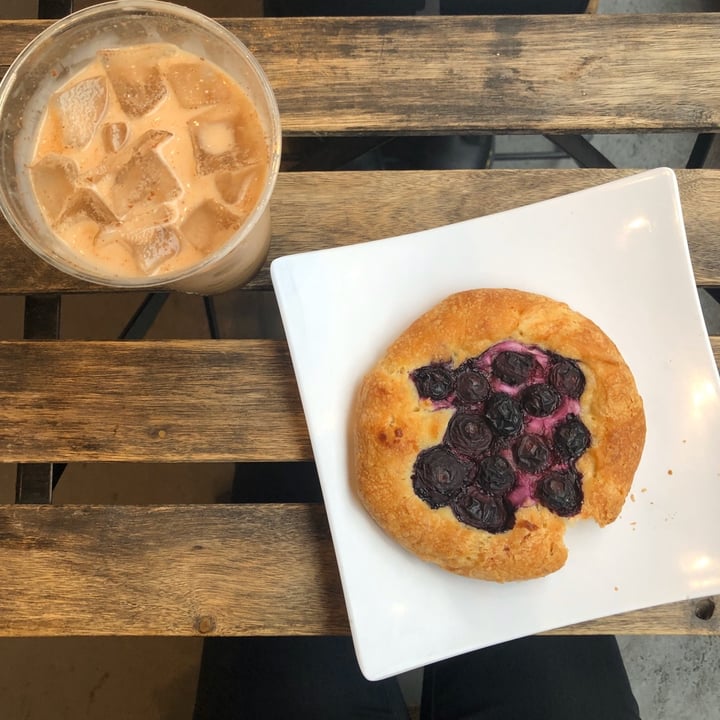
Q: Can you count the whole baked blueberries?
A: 13